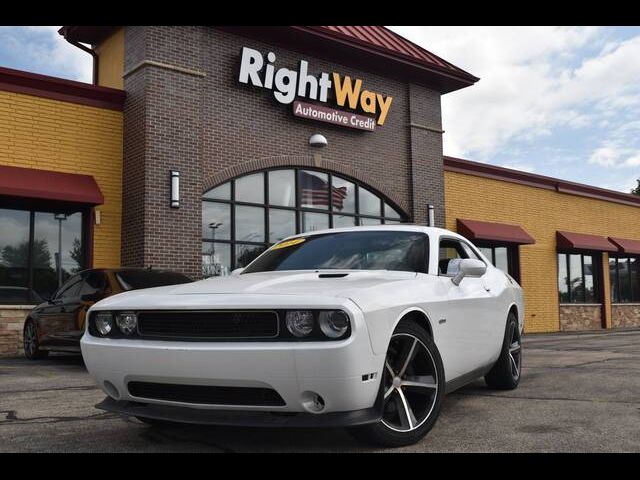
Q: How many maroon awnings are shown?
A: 4